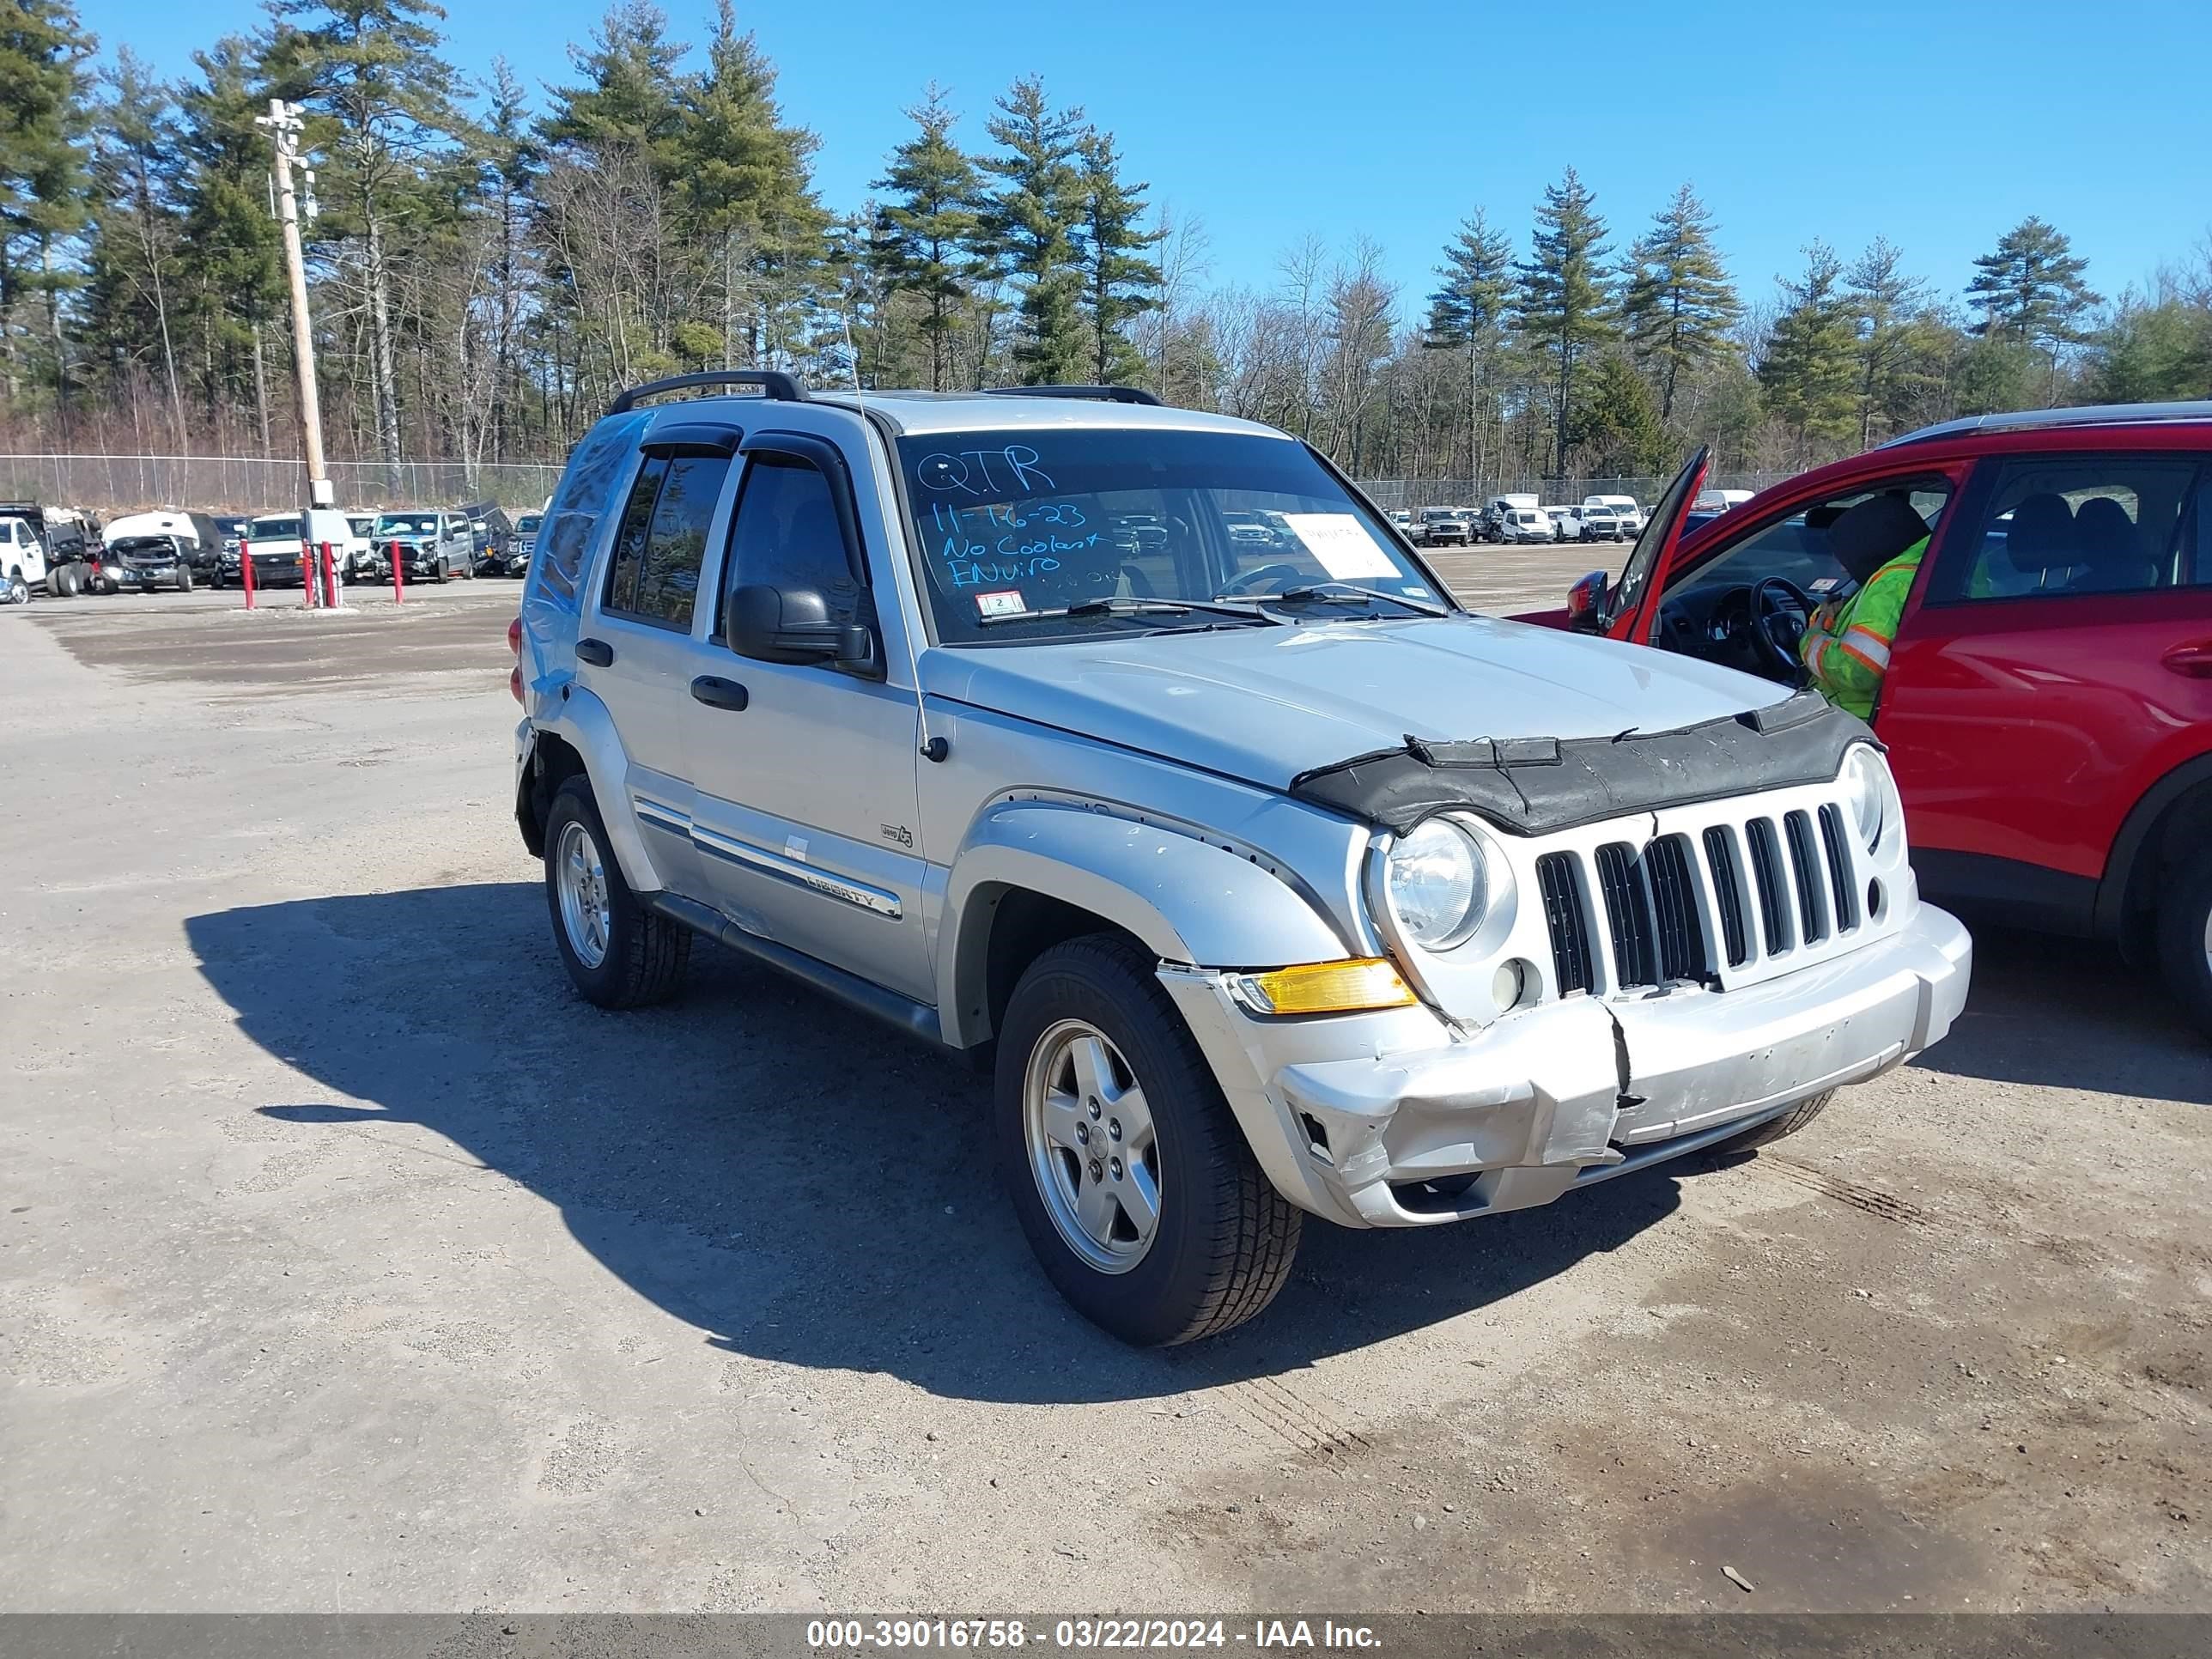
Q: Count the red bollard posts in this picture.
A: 4